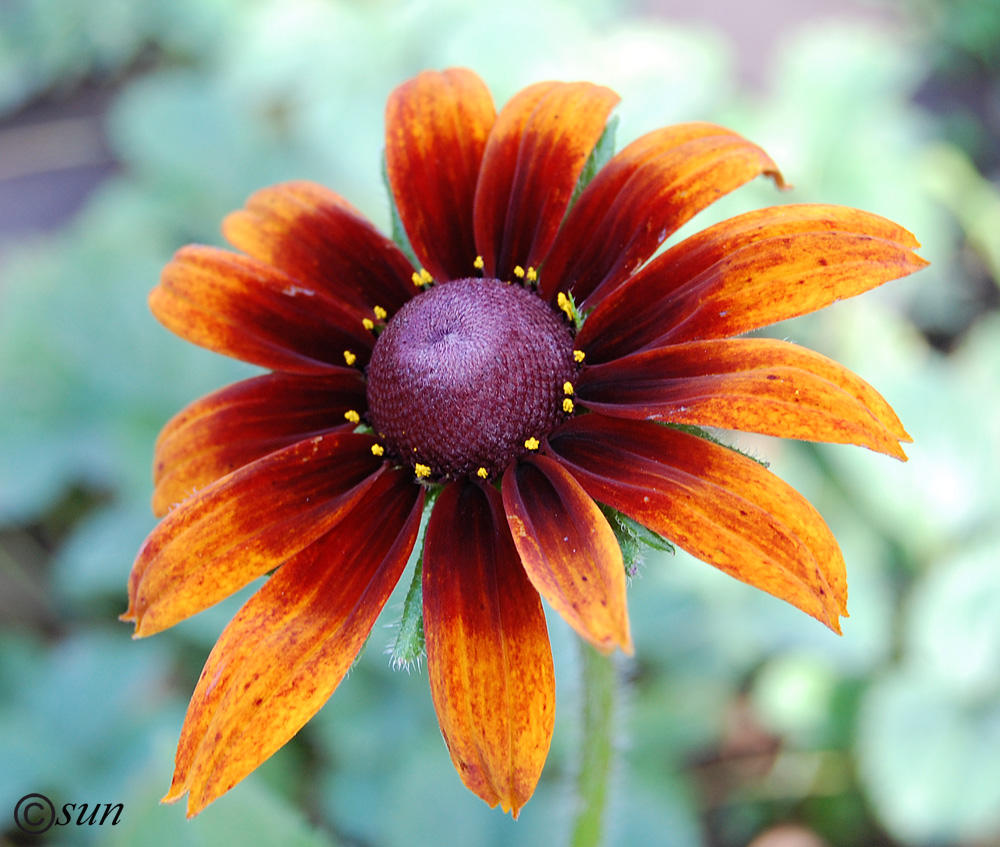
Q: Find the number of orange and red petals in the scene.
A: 13